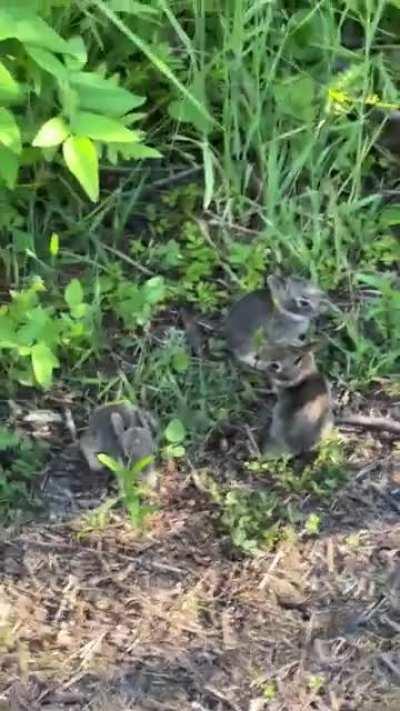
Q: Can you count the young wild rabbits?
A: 3